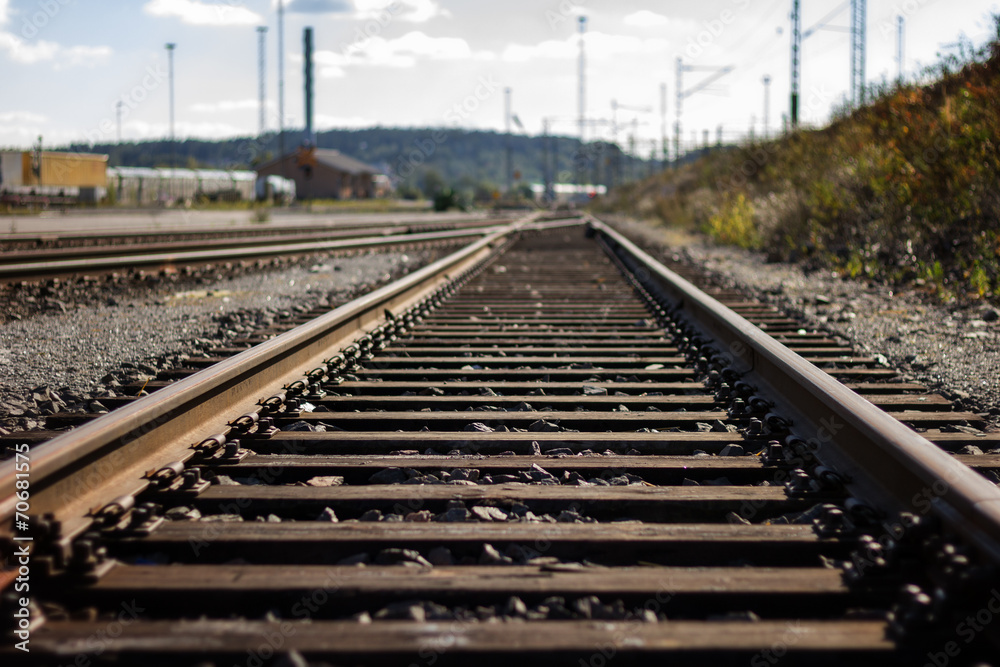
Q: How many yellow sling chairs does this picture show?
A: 0